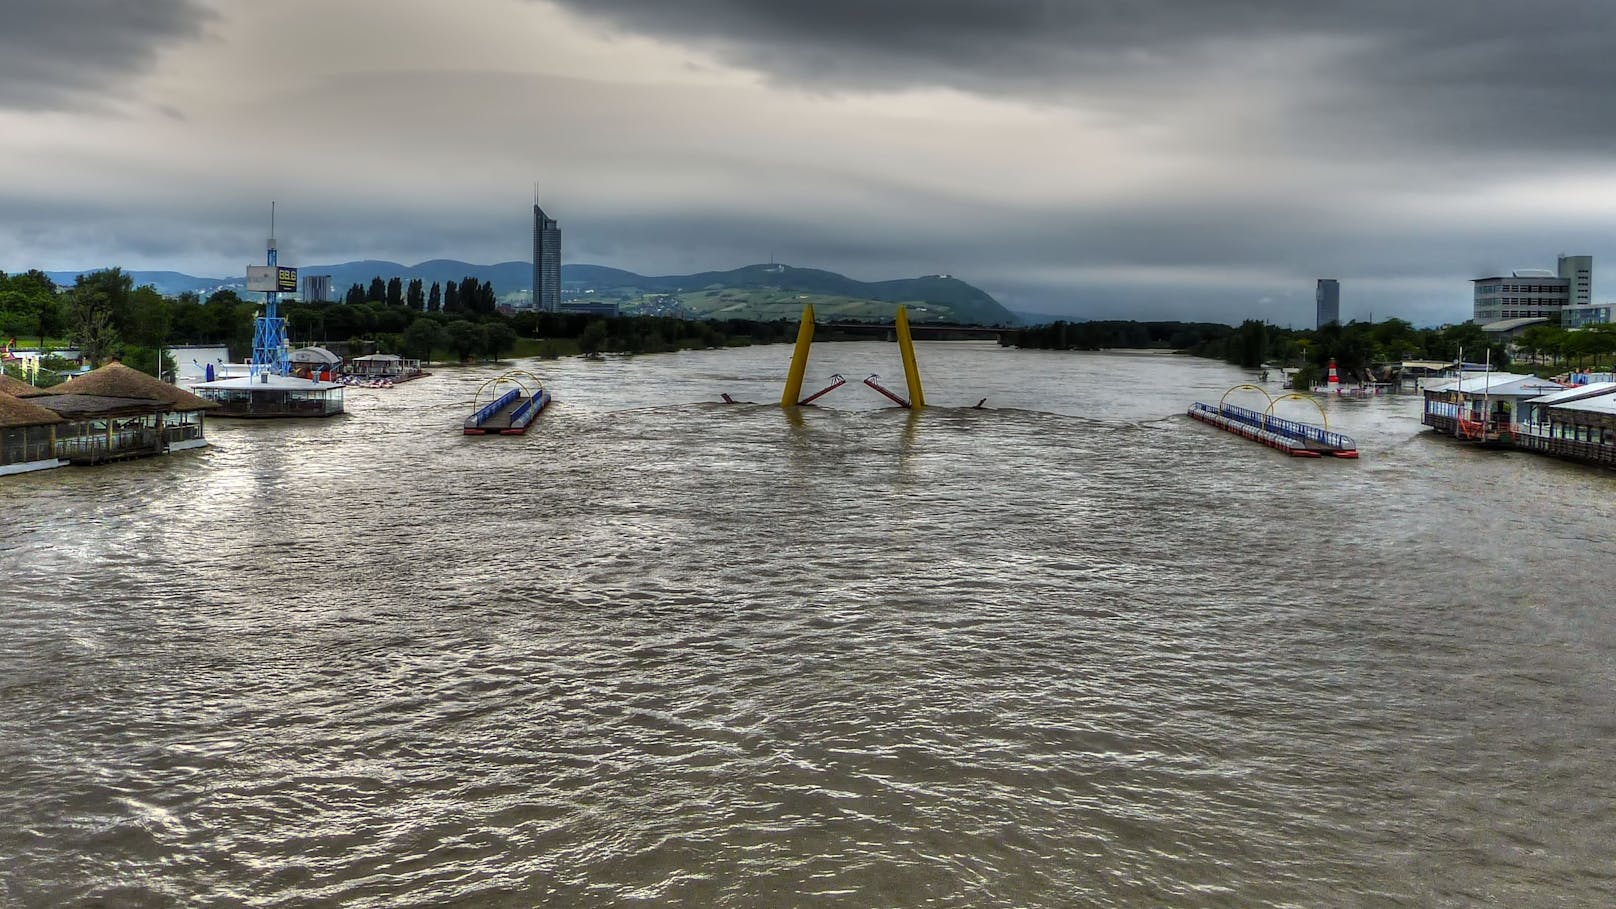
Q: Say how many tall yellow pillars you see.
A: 2